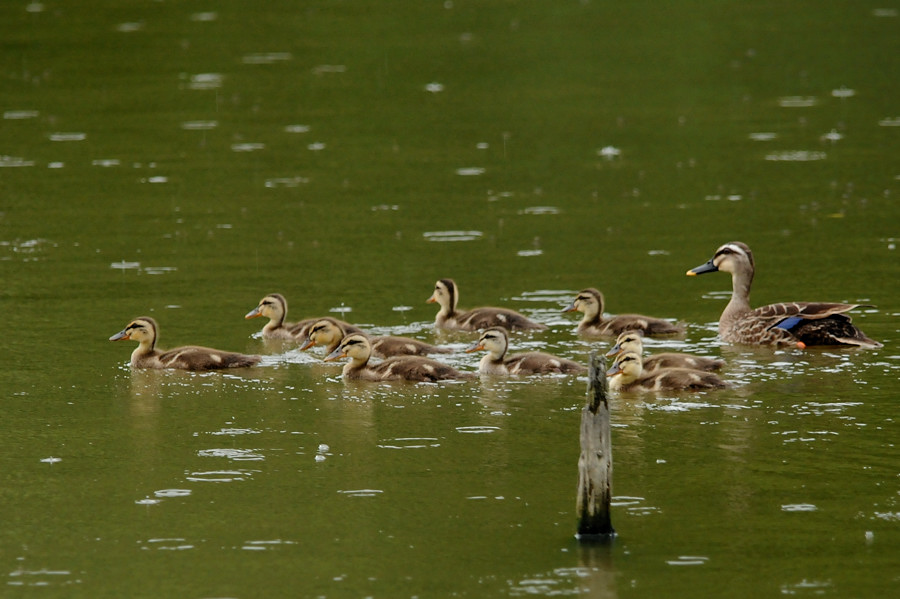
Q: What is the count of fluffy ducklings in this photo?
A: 9